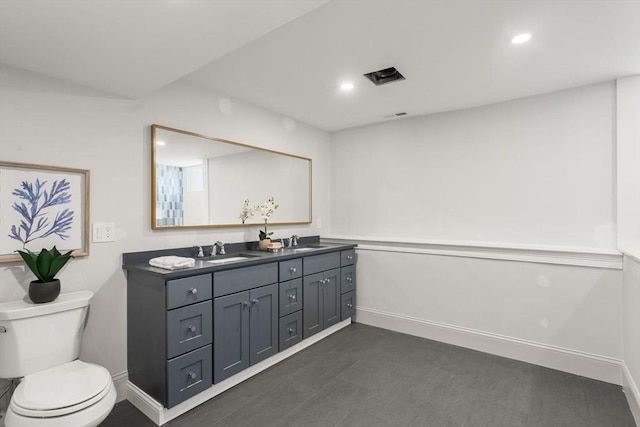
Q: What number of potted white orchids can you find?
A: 1